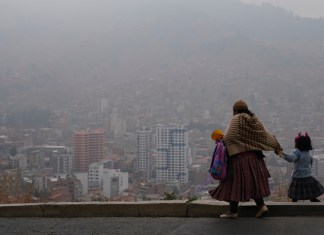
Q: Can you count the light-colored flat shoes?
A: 2